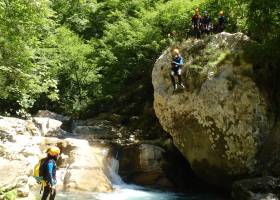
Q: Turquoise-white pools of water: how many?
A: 1